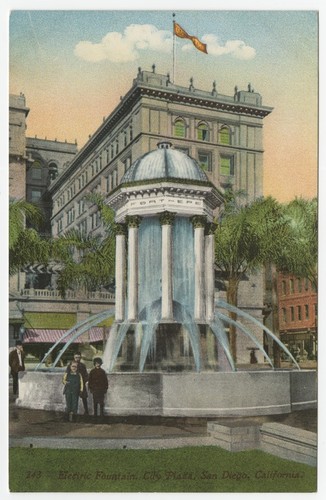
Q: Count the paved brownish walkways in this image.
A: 1